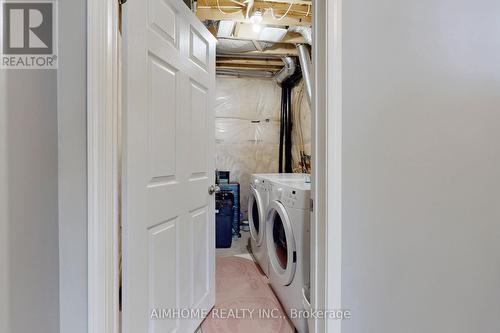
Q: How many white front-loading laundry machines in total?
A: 2